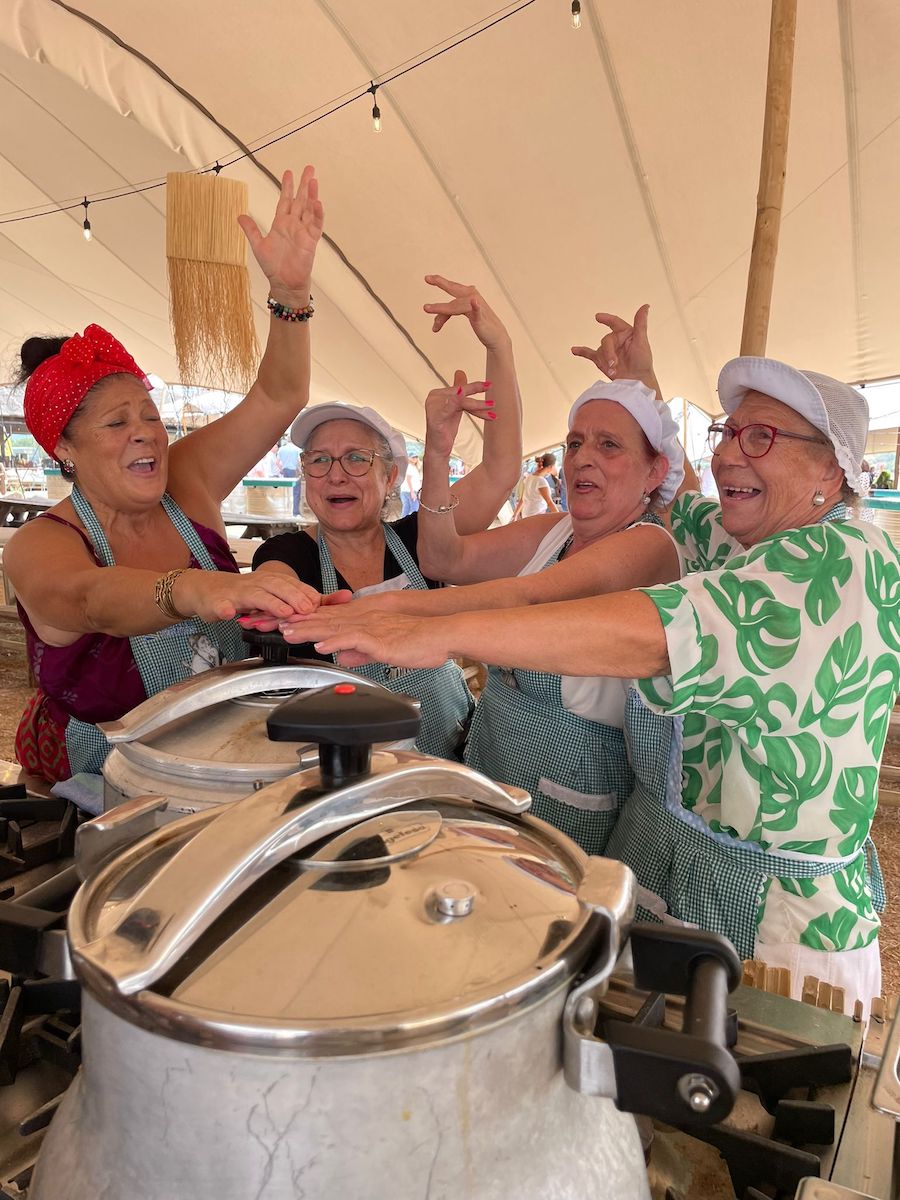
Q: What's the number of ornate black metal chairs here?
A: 0